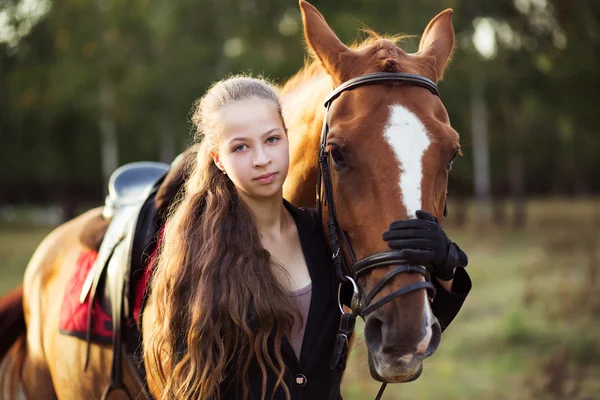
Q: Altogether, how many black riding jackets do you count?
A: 1